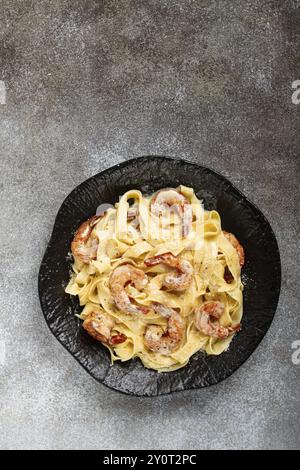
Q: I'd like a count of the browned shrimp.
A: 8